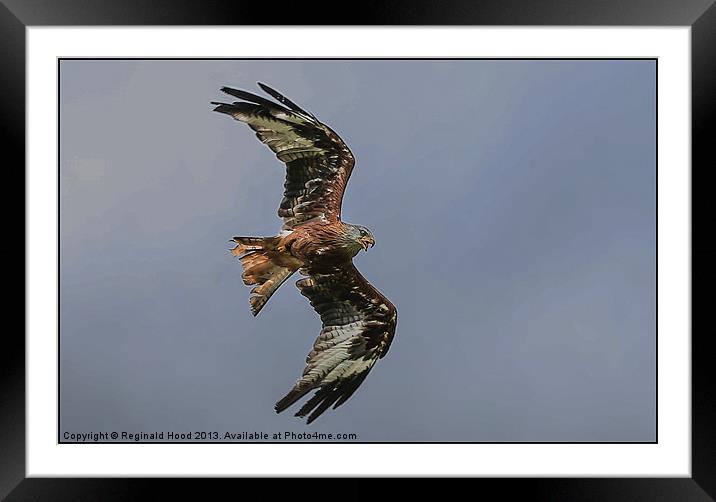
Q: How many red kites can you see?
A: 1